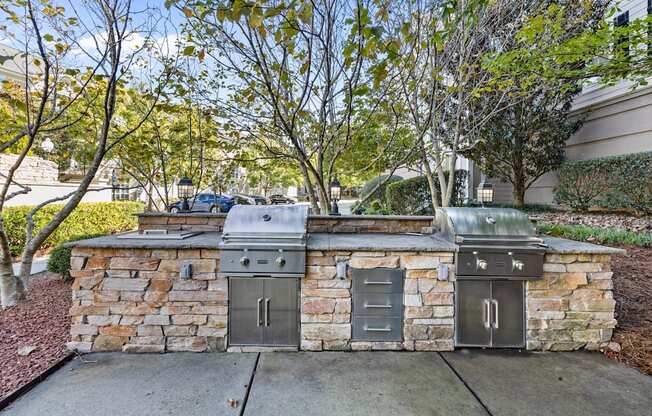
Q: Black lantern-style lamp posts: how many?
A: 3